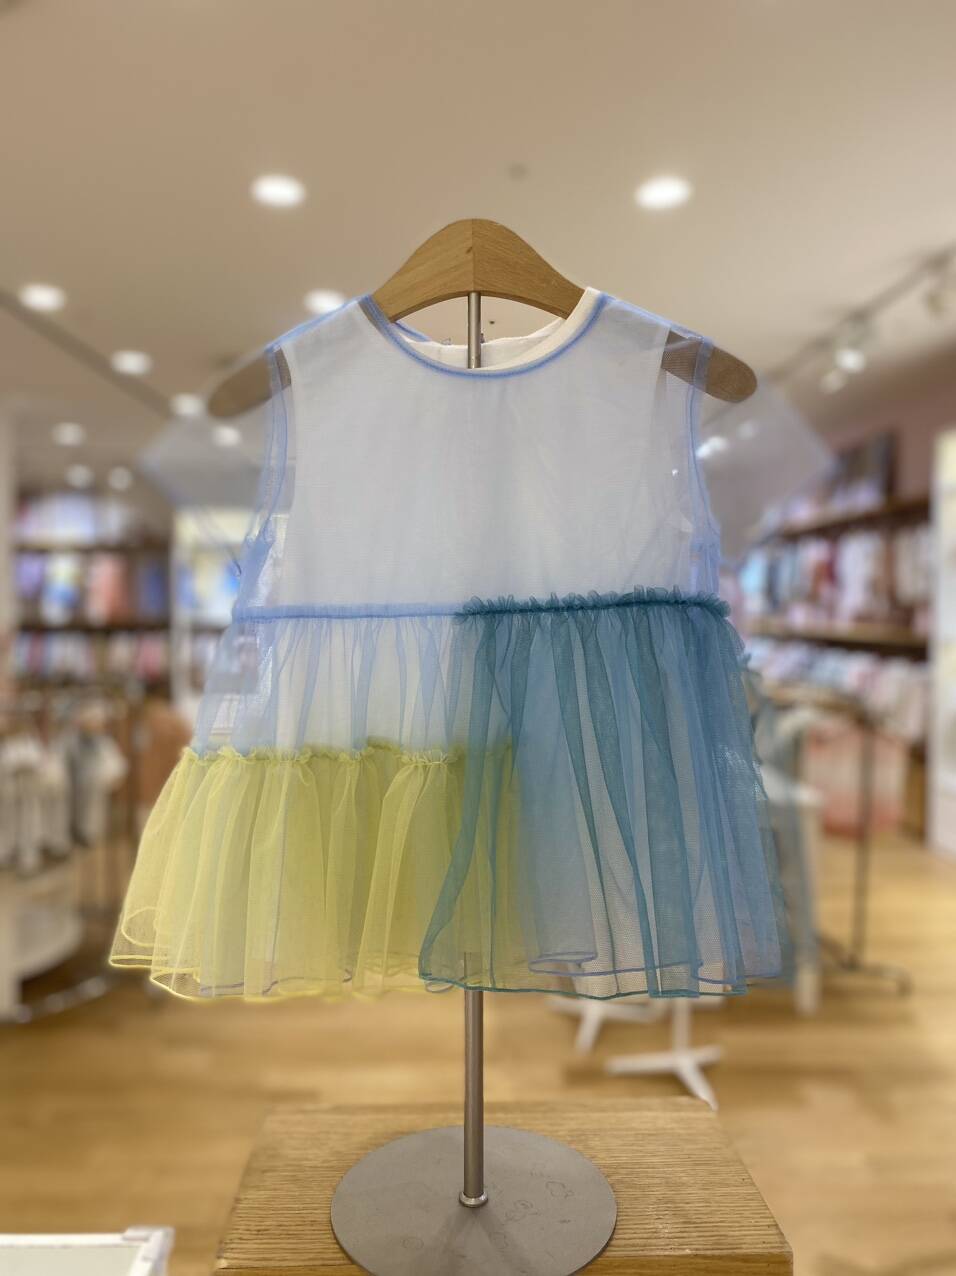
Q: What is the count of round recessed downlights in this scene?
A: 10